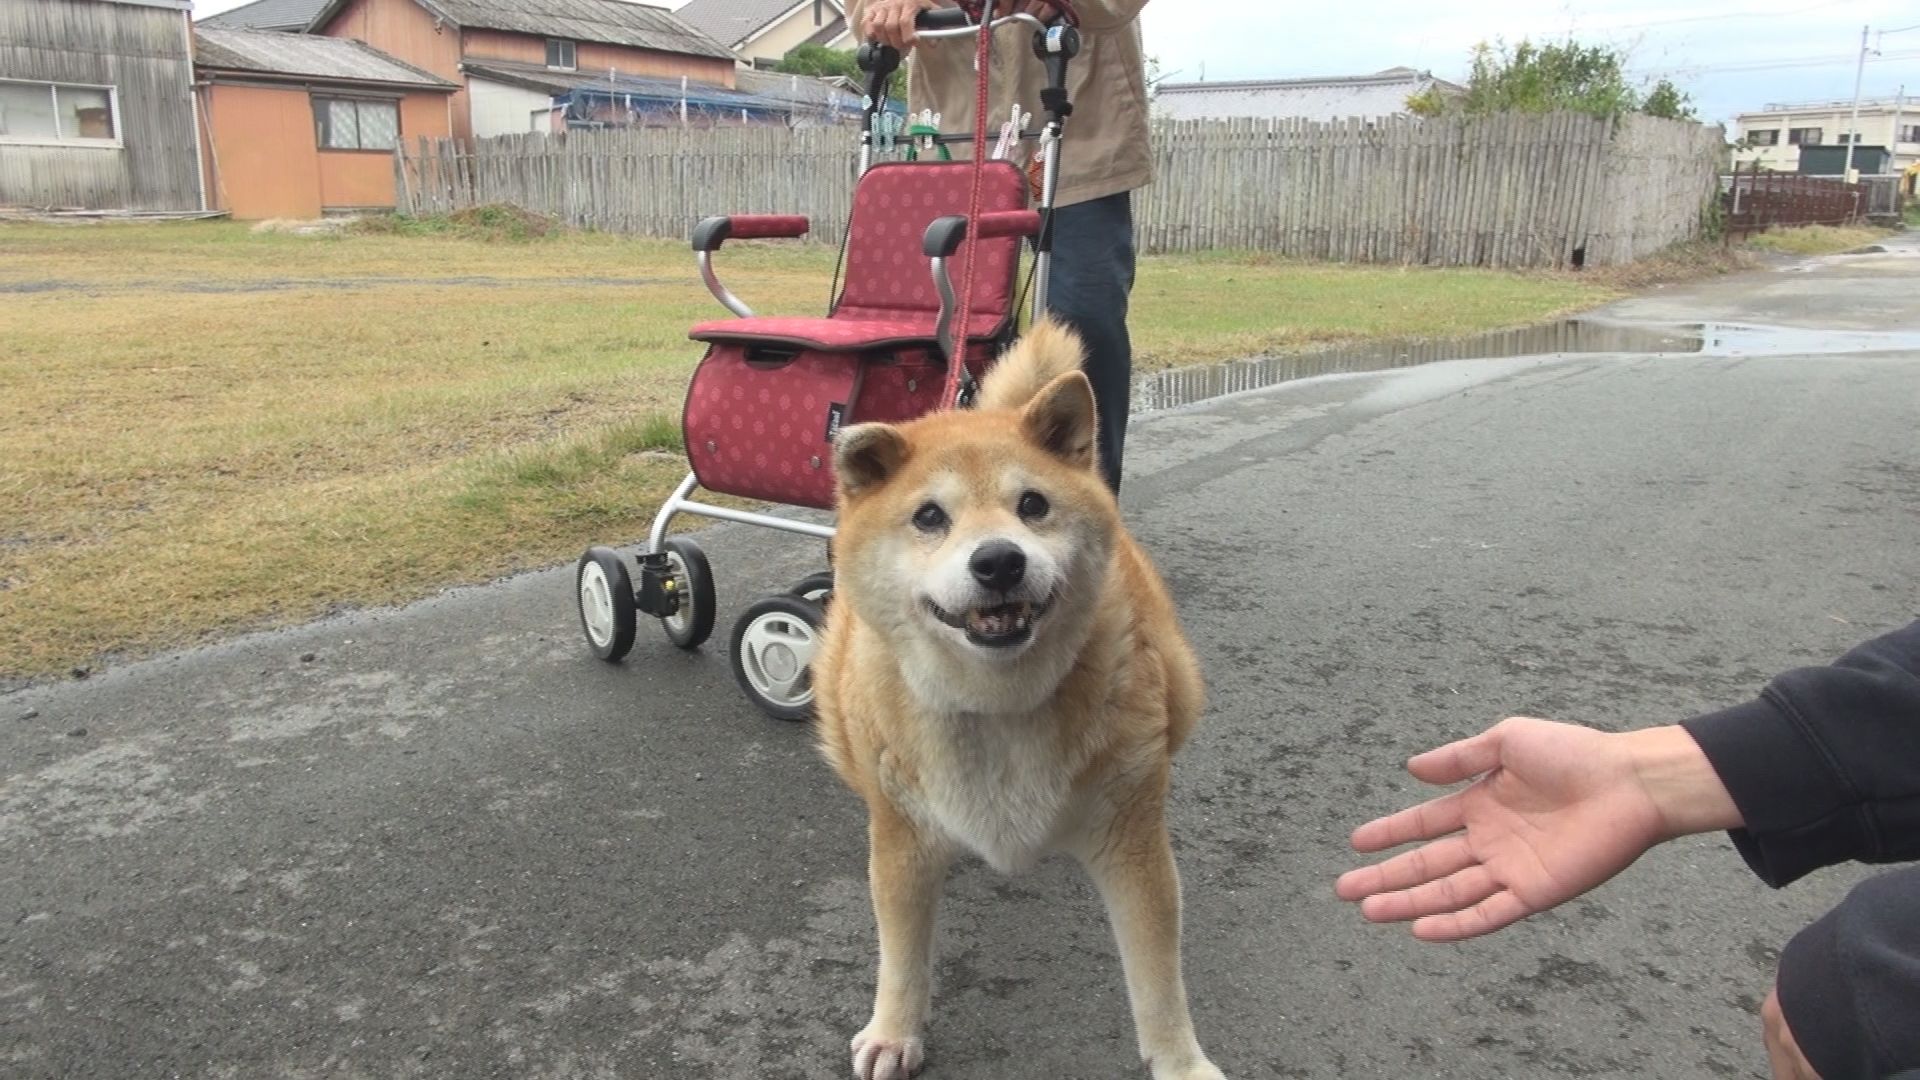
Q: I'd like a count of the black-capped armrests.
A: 2